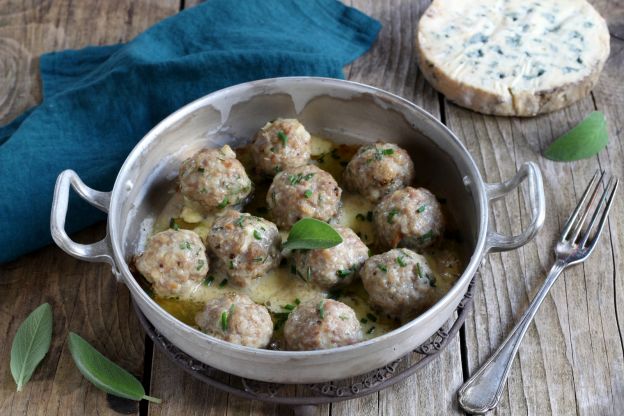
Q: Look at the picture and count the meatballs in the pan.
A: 11